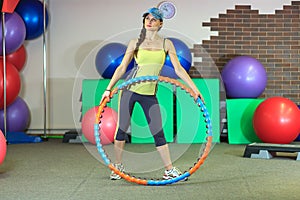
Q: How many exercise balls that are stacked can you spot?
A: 5